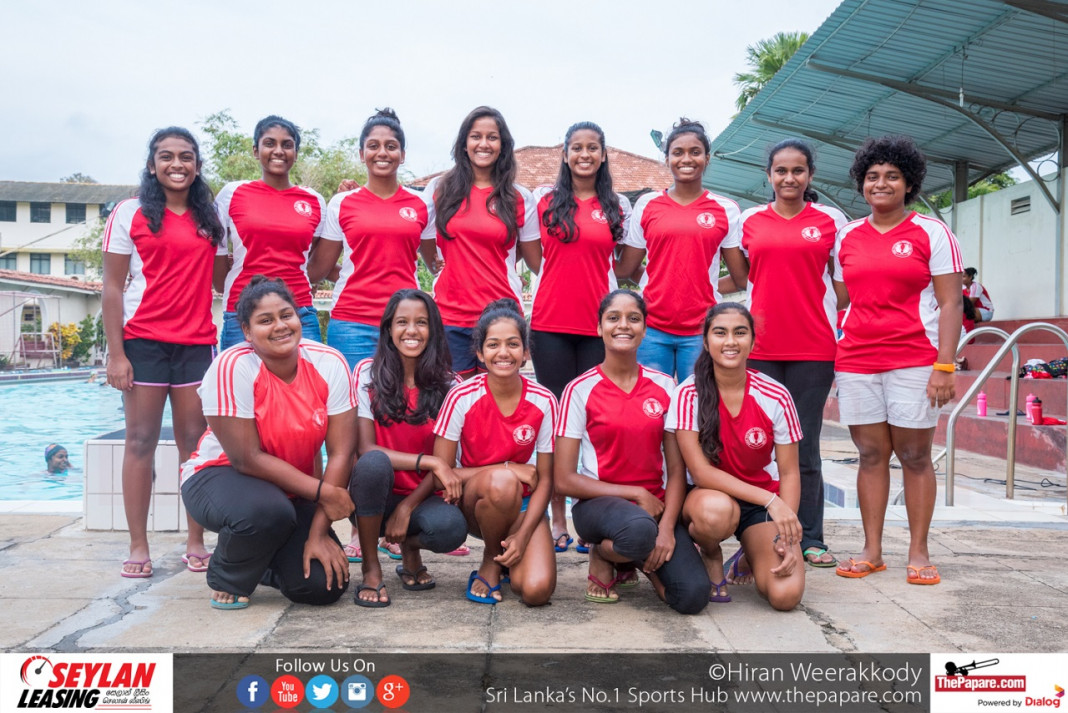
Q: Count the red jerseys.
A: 13